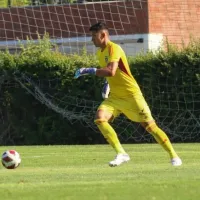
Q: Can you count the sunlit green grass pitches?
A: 1